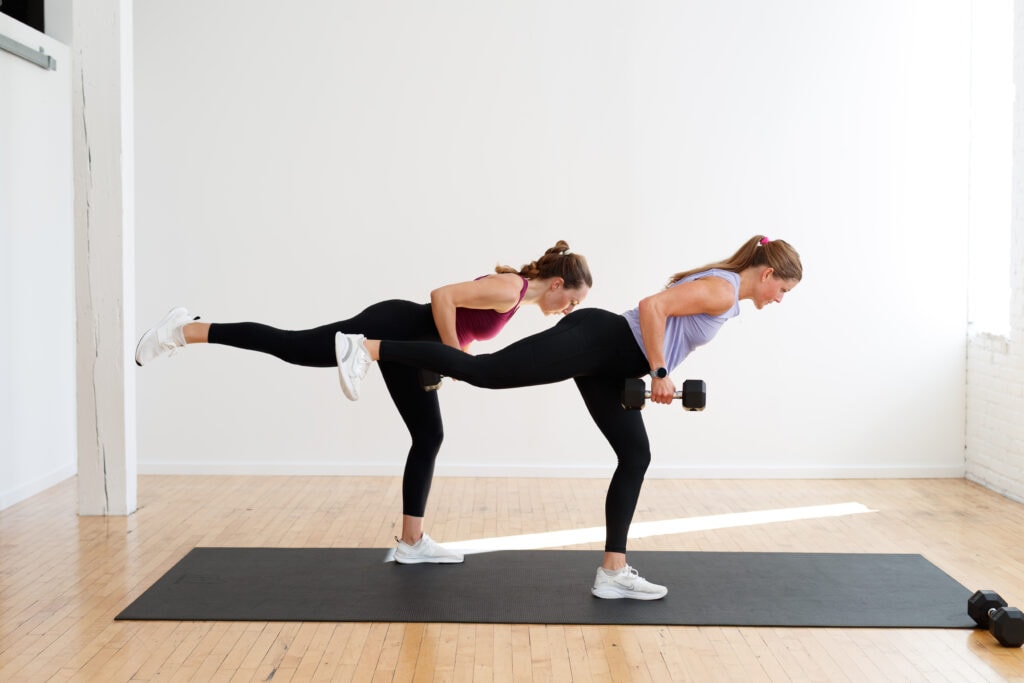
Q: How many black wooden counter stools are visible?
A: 0